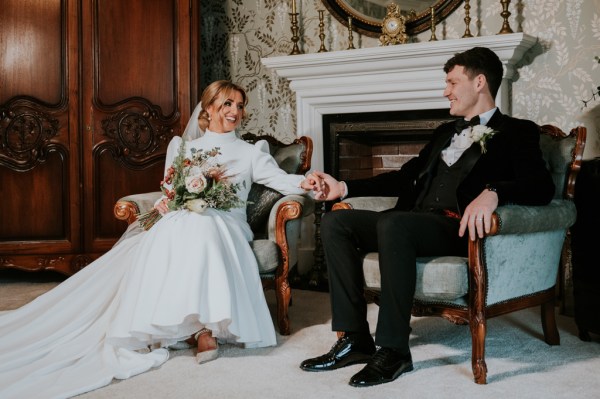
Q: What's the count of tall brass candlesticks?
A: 6